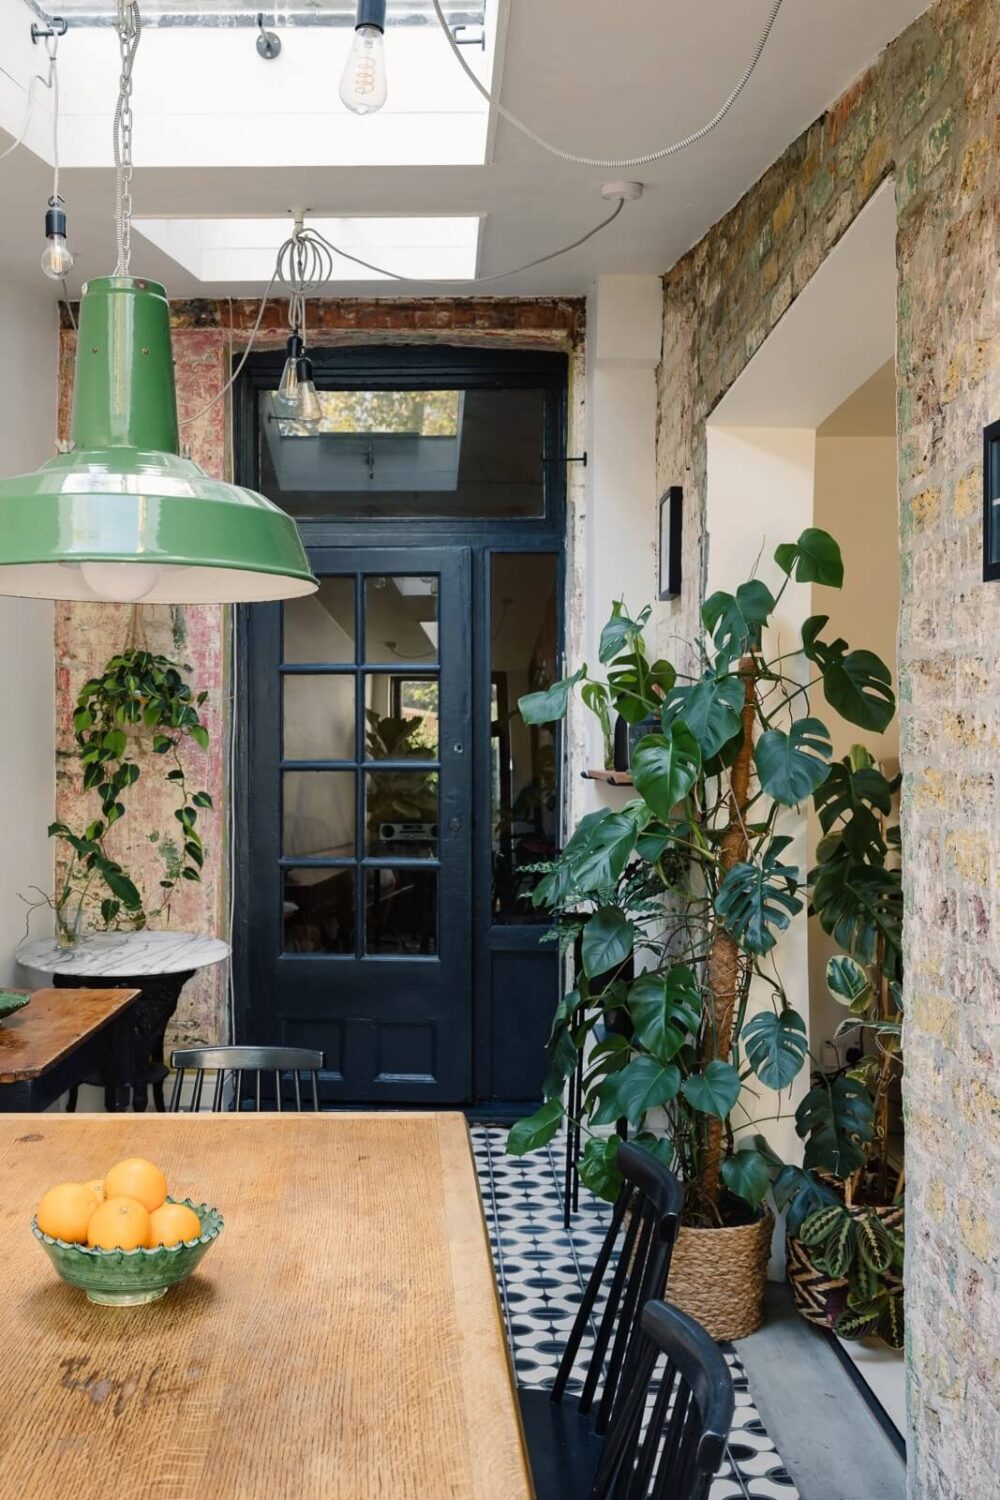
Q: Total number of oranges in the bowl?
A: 5